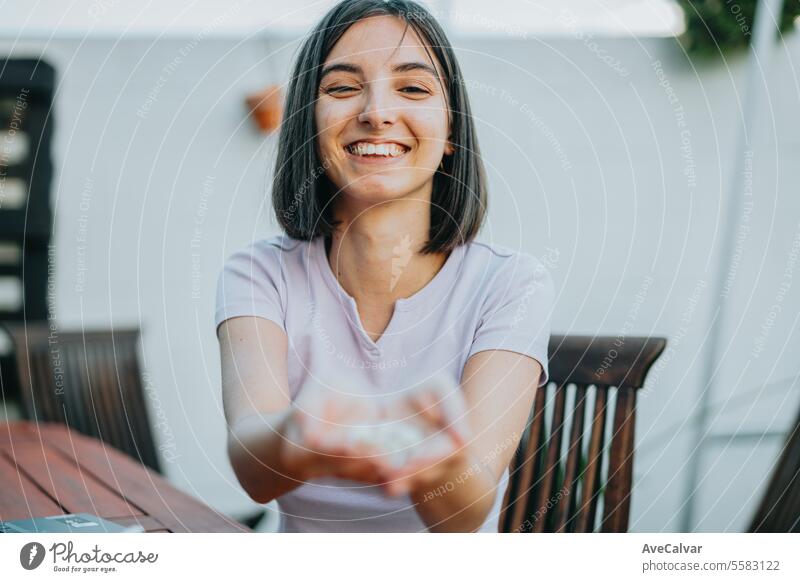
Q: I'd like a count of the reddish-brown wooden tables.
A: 1